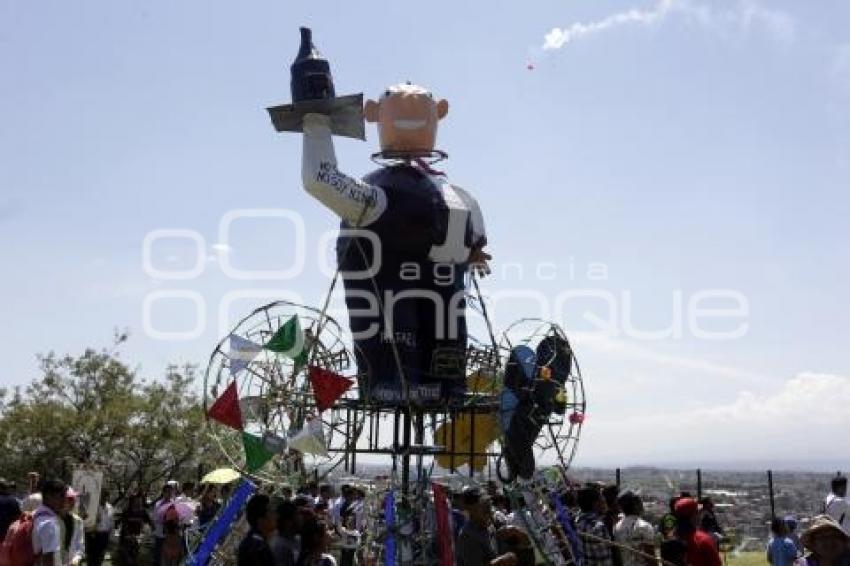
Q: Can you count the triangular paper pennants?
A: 6